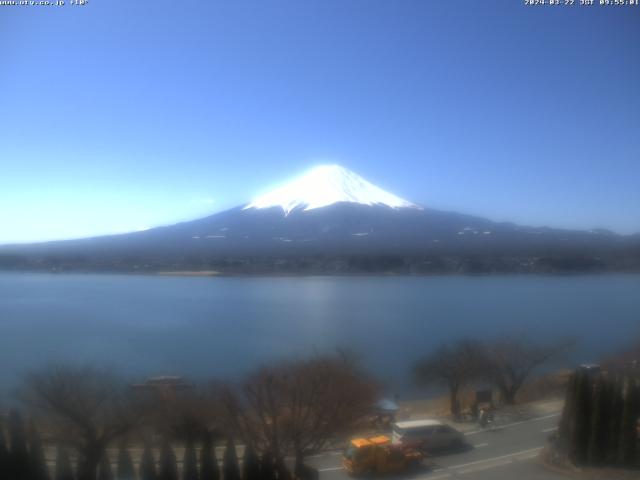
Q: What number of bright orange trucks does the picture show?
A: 1